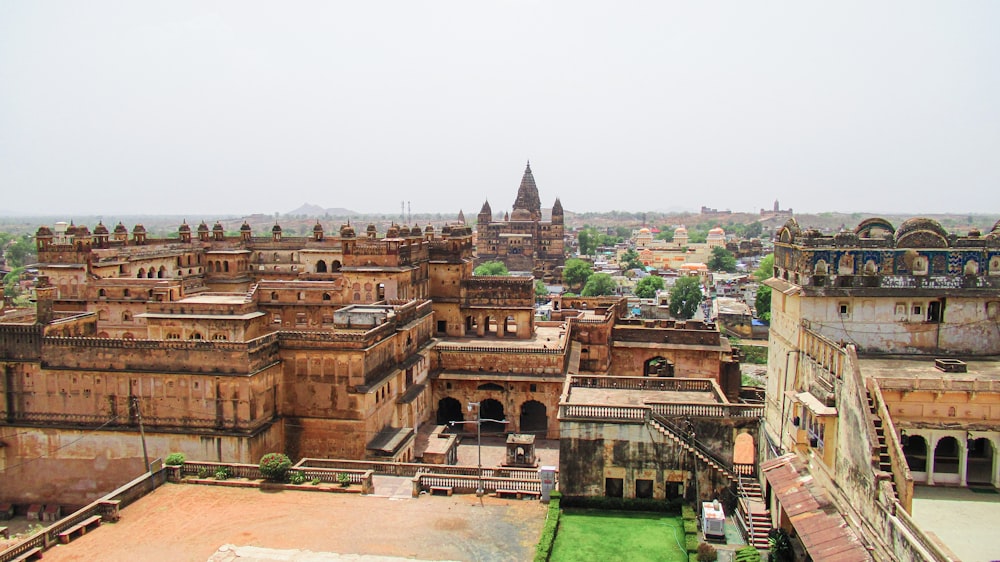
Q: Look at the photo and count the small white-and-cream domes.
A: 3